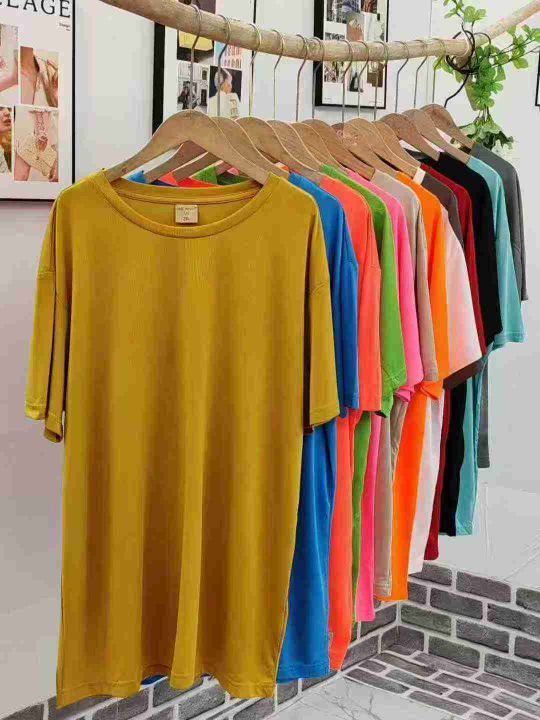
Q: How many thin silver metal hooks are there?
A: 12